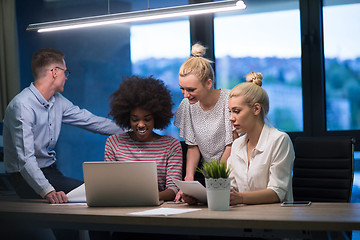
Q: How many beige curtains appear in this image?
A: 1